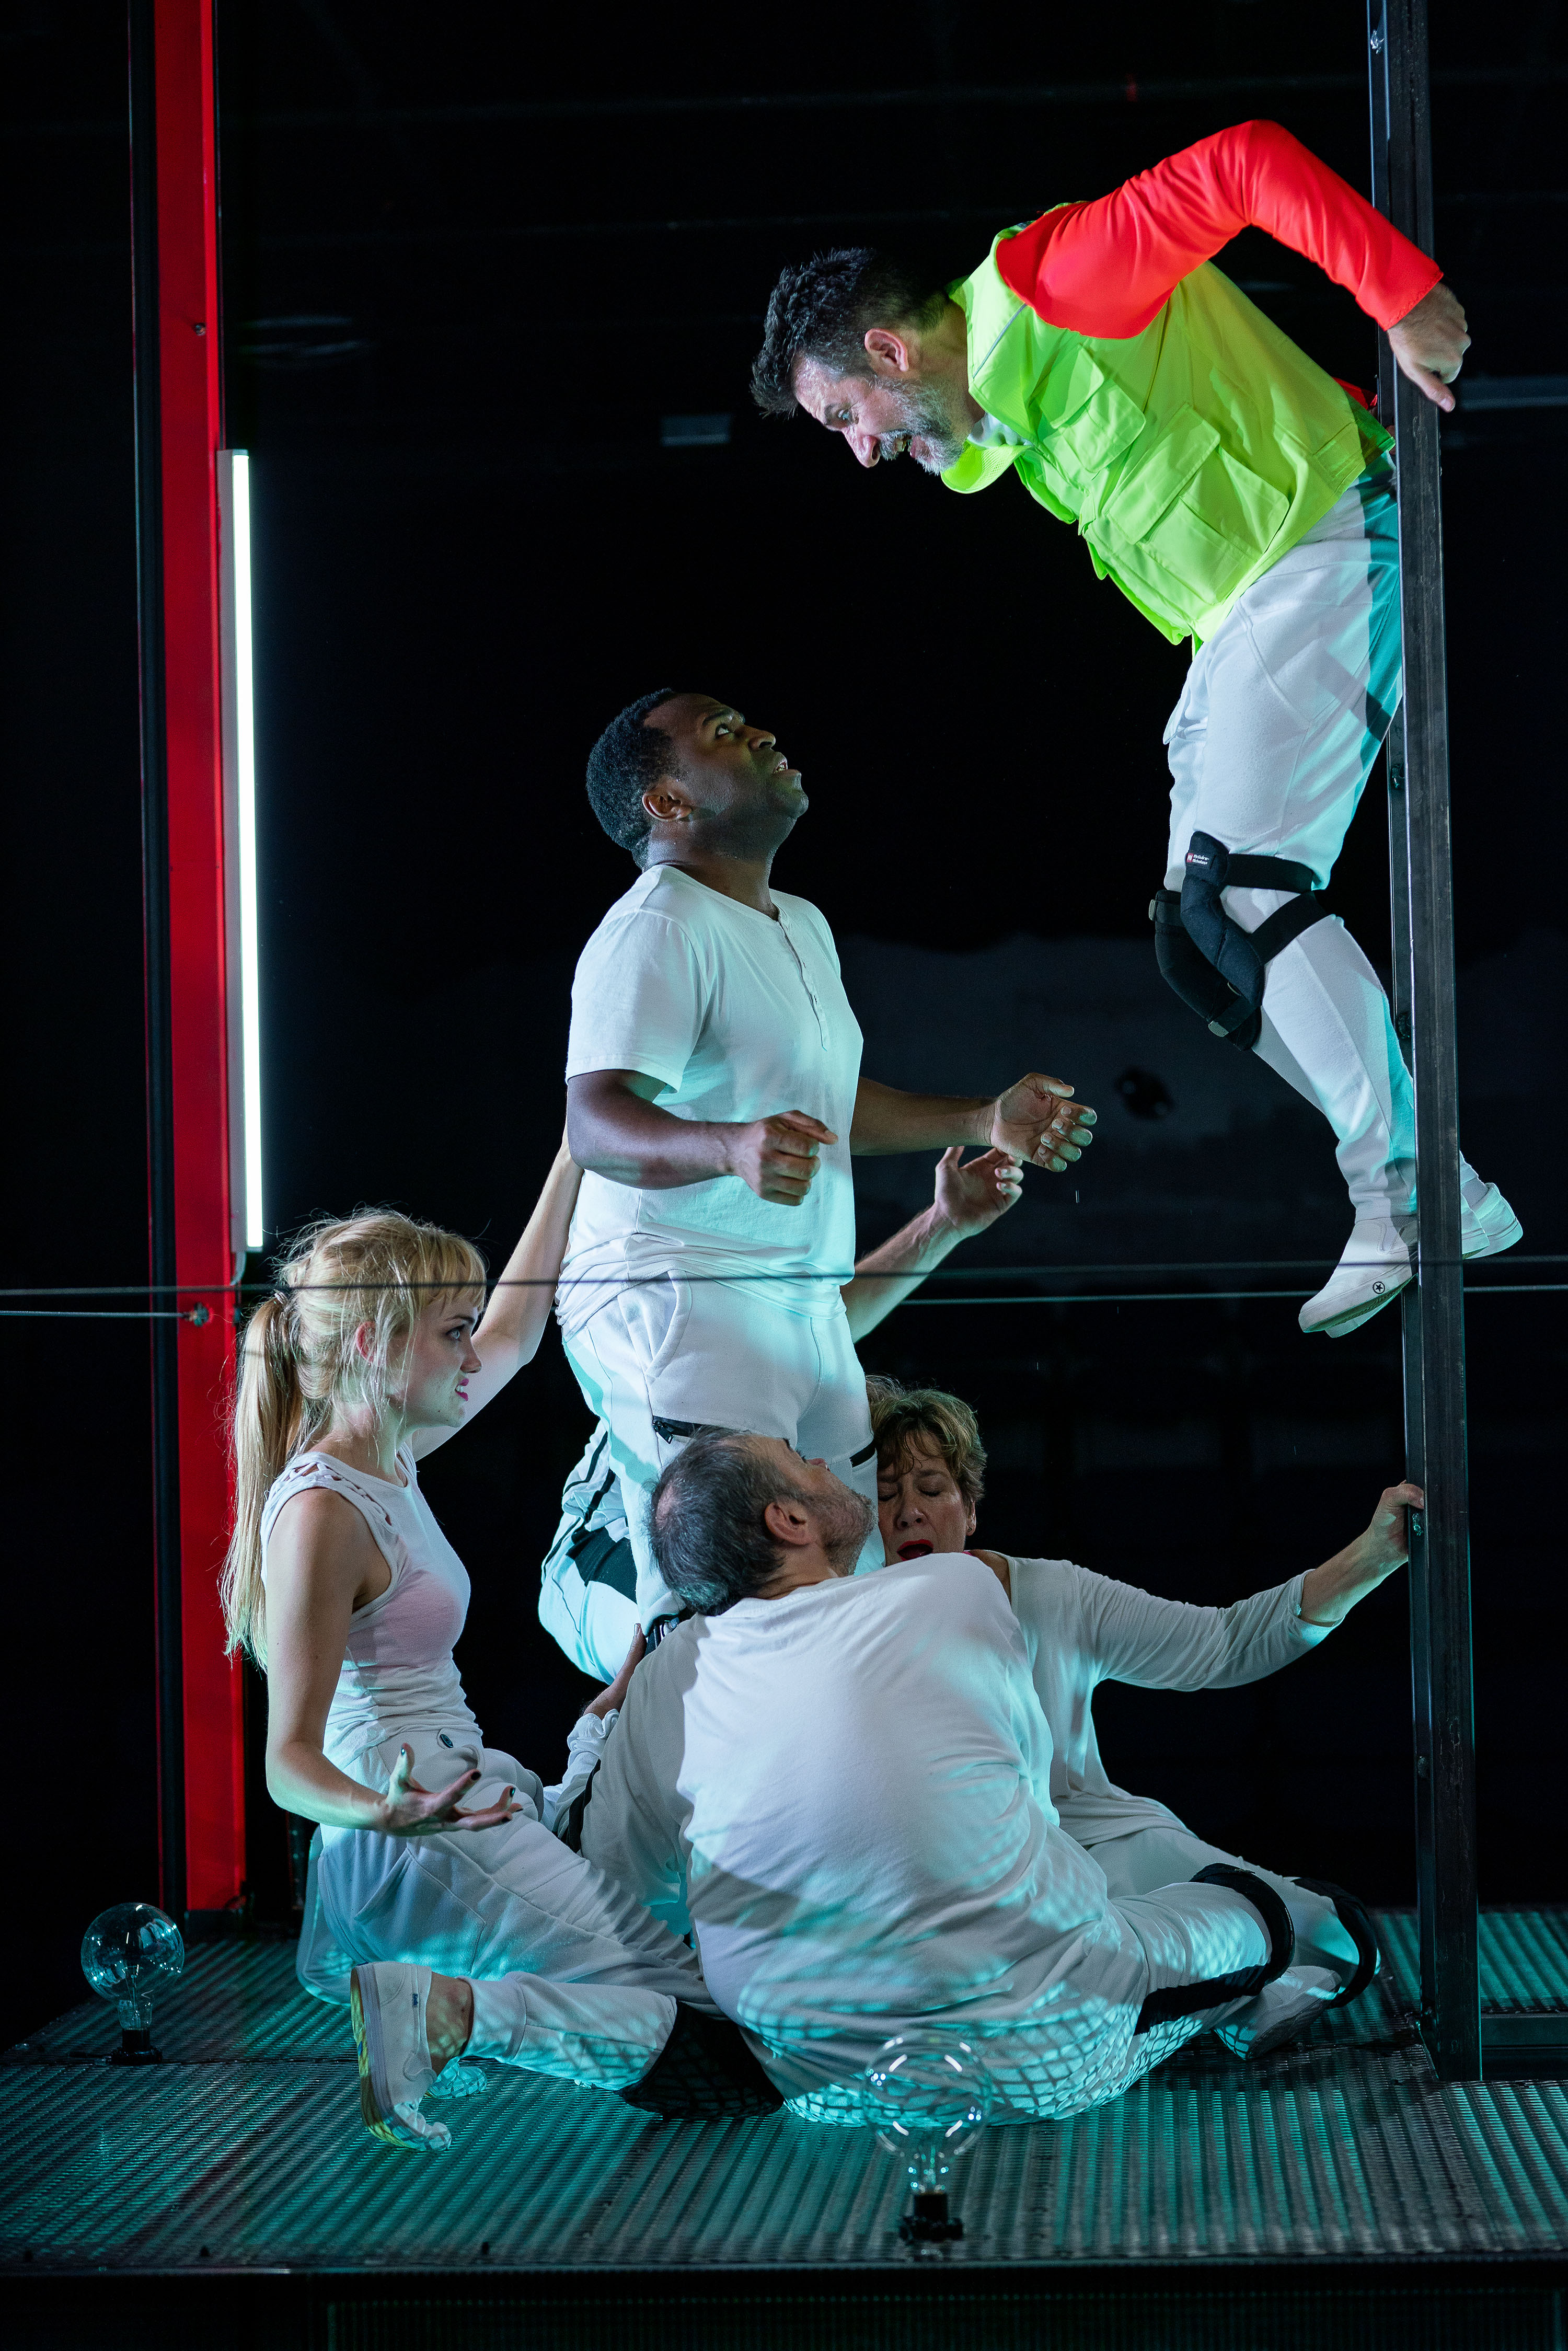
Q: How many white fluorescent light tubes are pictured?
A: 1